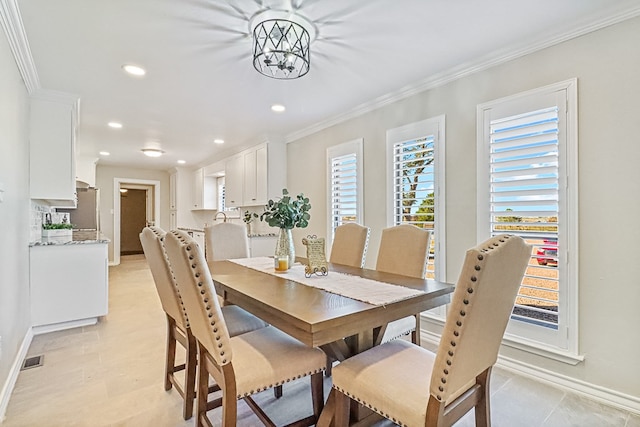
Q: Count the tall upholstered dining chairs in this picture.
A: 6